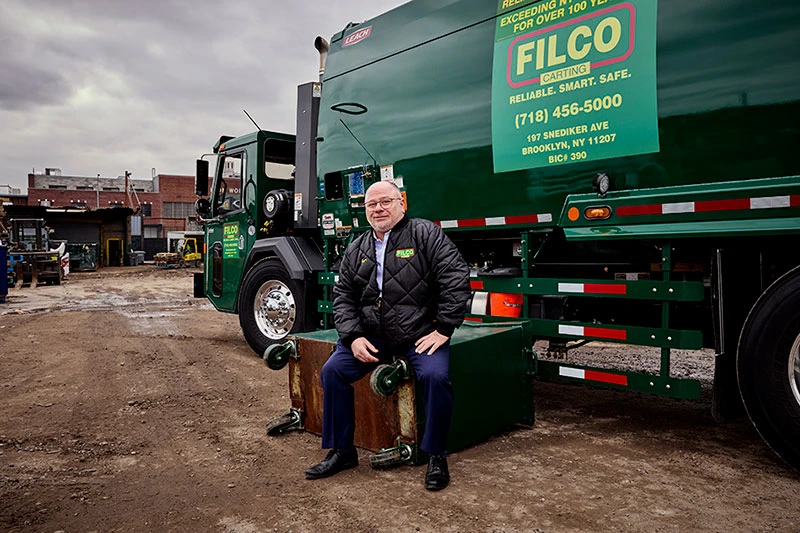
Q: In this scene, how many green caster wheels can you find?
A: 4